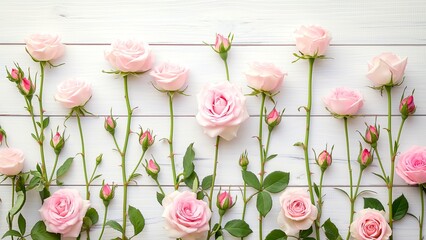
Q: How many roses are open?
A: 15